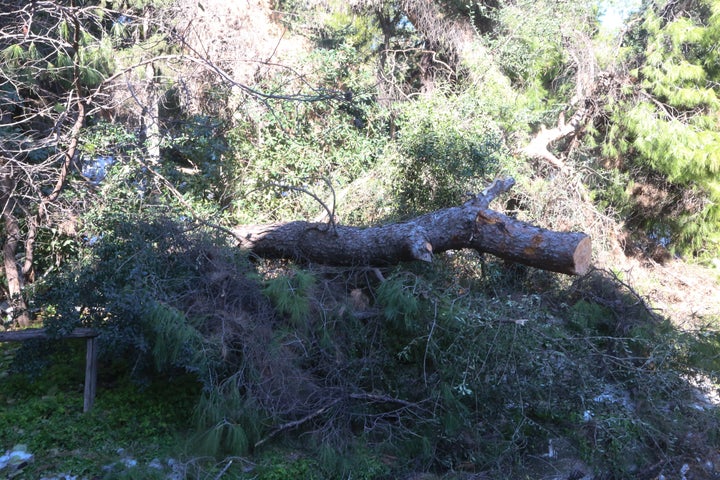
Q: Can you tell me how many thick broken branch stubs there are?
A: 2